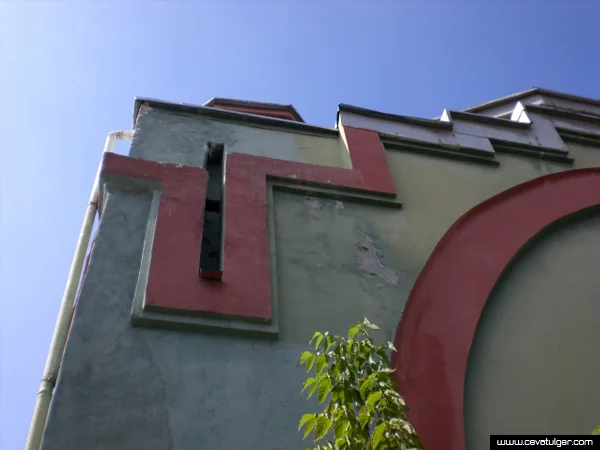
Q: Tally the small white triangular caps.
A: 2